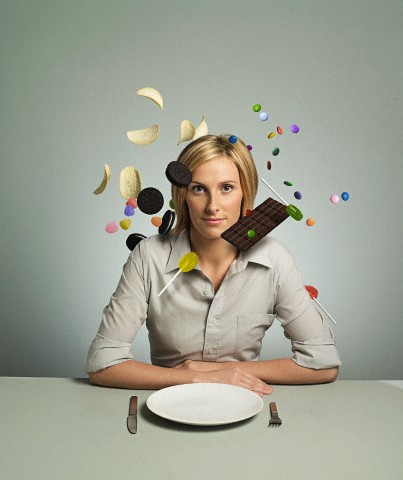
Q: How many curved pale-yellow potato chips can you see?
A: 6